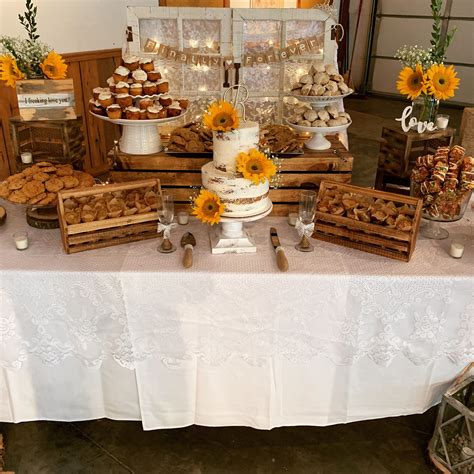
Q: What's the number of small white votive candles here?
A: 6